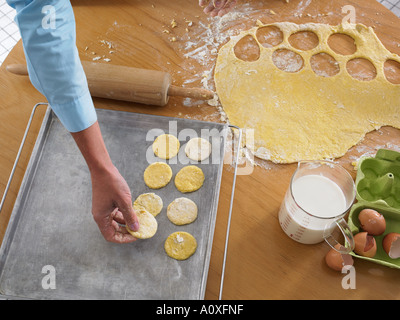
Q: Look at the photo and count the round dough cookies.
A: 8